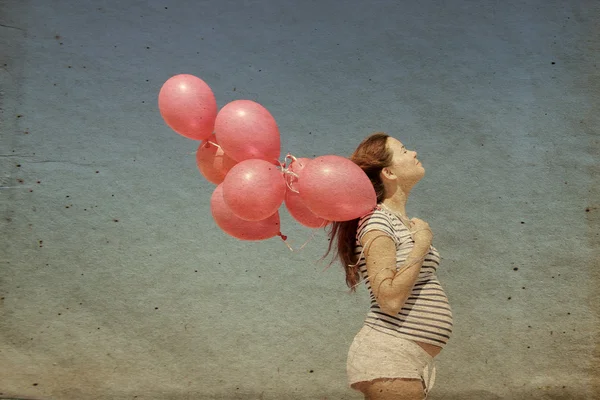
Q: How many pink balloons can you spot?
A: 7